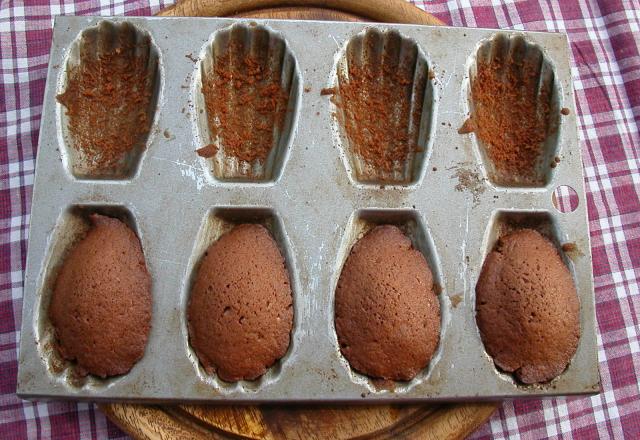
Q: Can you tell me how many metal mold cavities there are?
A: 8